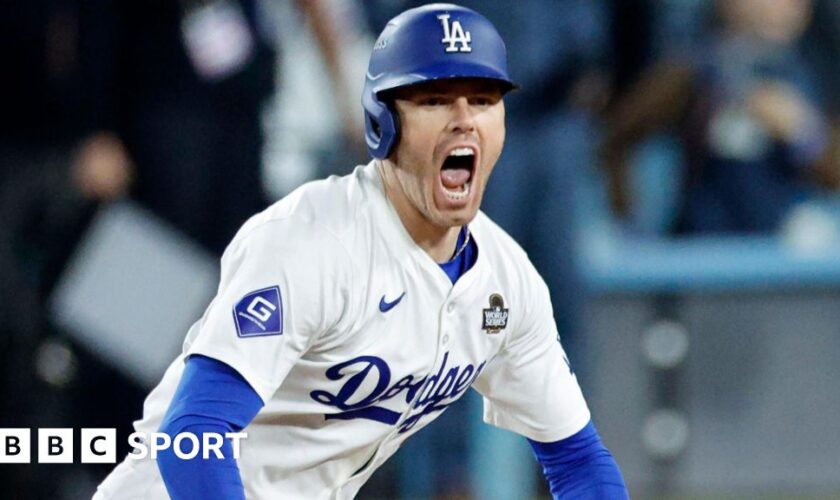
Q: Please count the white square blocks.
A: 3